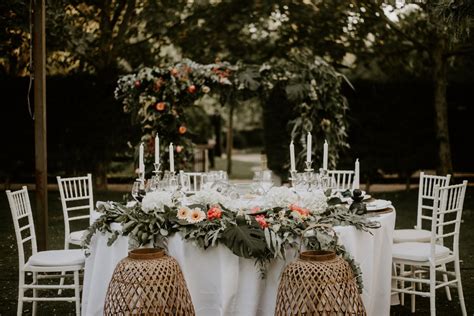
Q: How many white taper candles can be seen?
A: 7